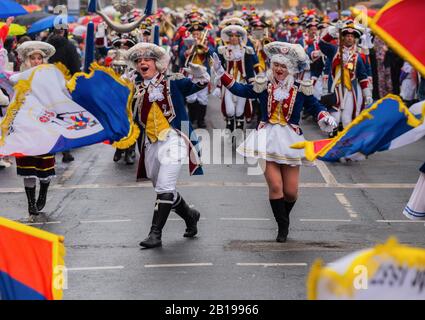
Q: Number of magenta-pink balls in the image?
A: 0